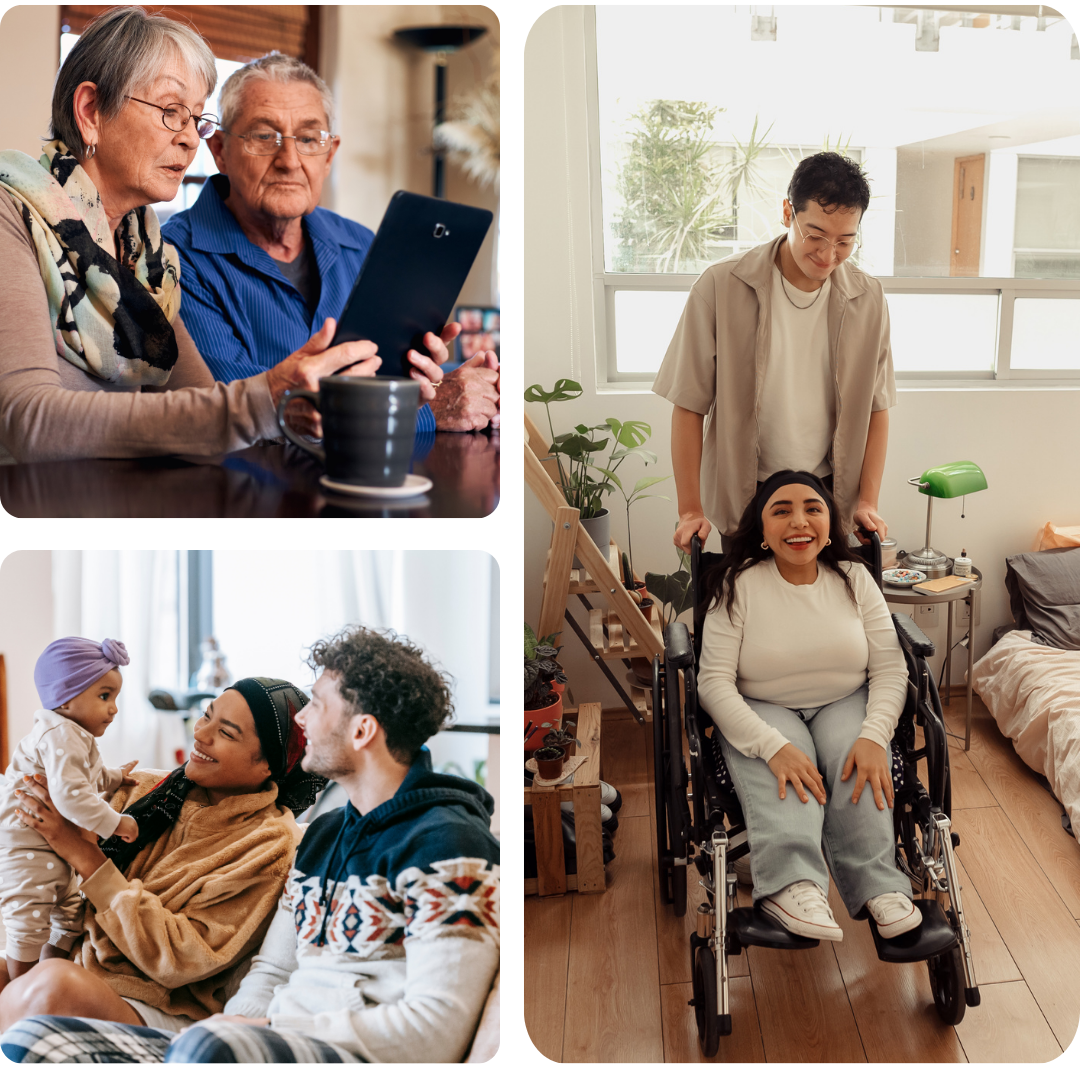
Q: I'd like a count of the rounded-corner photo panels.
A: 3